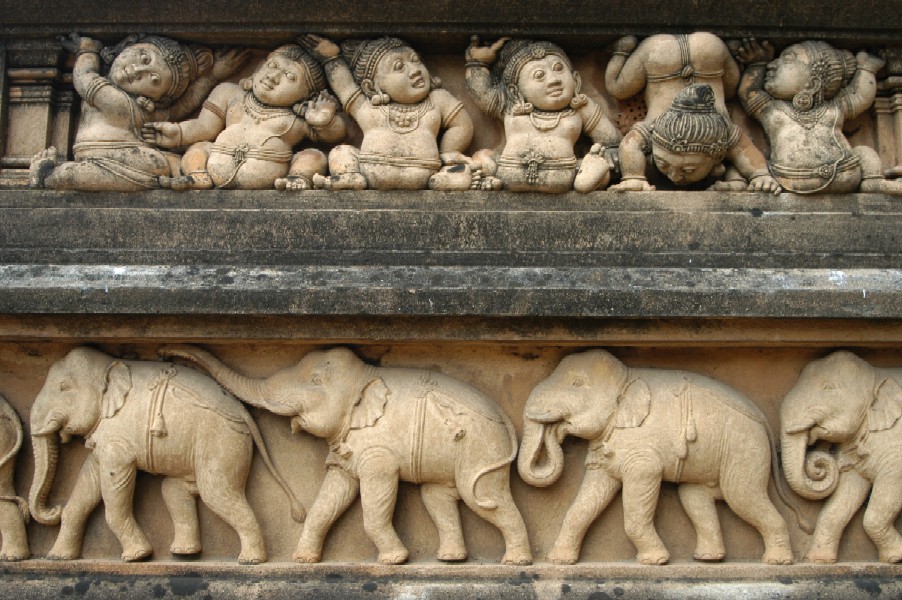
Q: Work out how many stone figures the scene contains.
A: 11